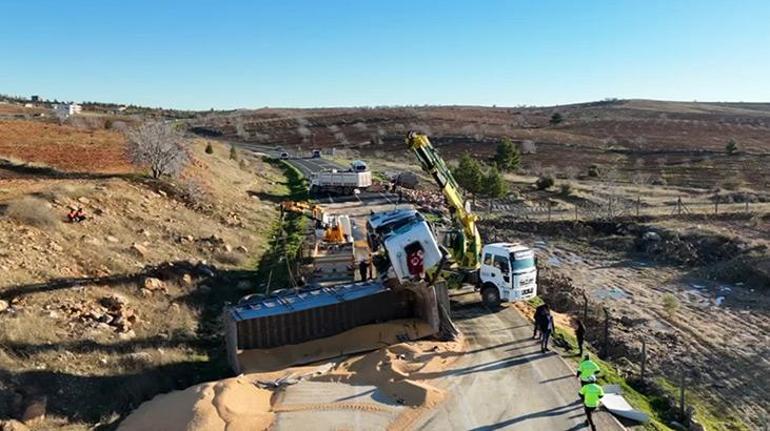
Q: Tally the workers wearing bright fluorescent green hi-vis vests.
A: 2